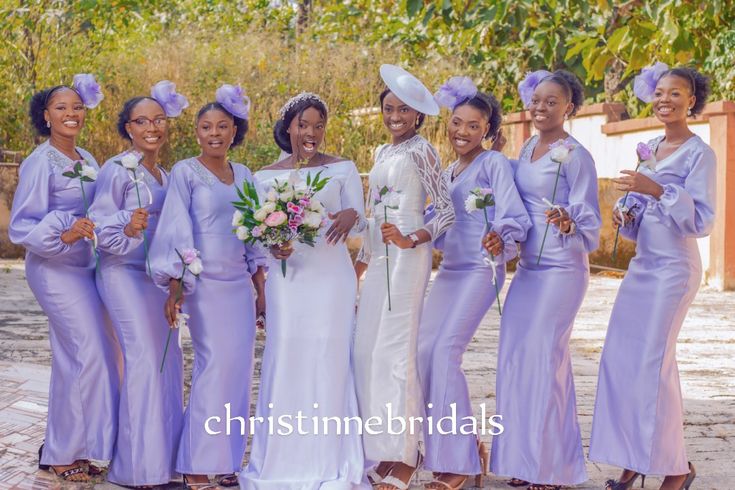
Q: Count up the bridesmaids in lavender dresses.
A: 6